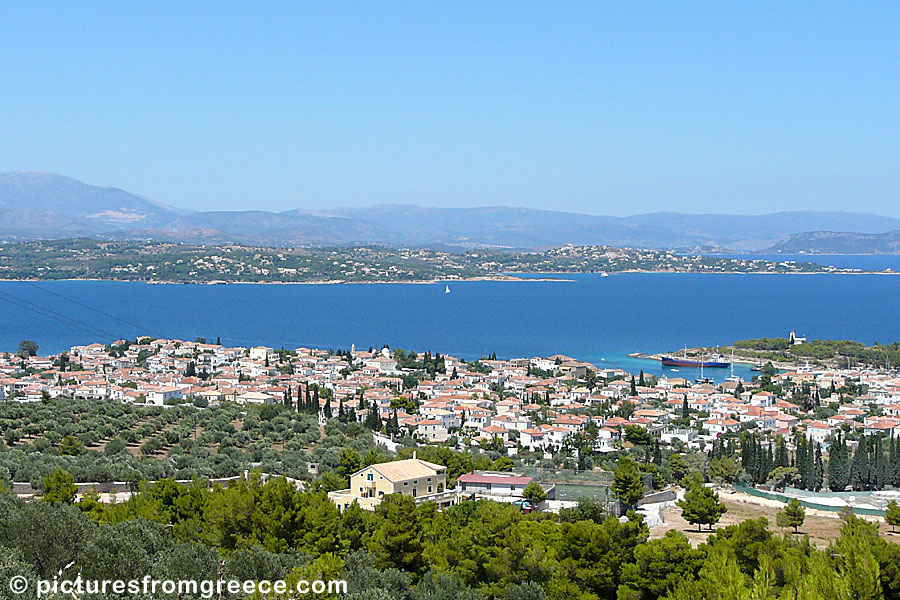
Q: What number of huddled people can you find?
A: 0